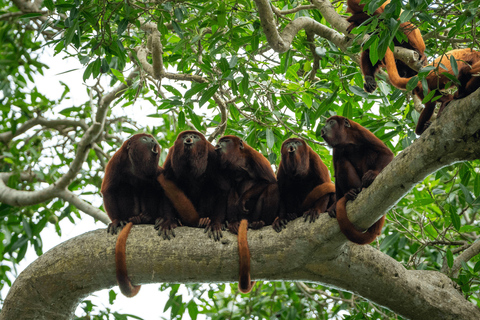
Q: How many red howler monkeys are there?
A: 7